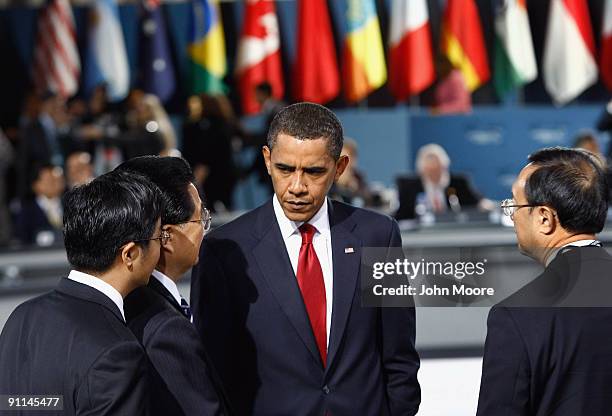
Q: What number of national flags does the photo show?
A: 12